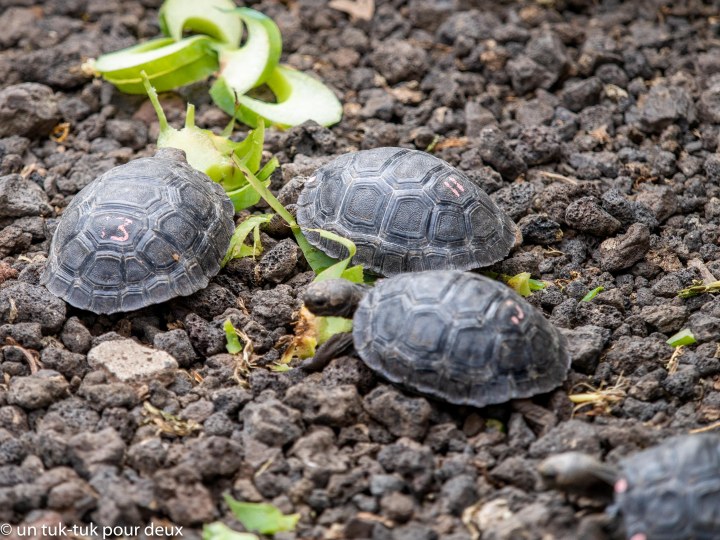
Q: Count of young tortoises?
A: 4